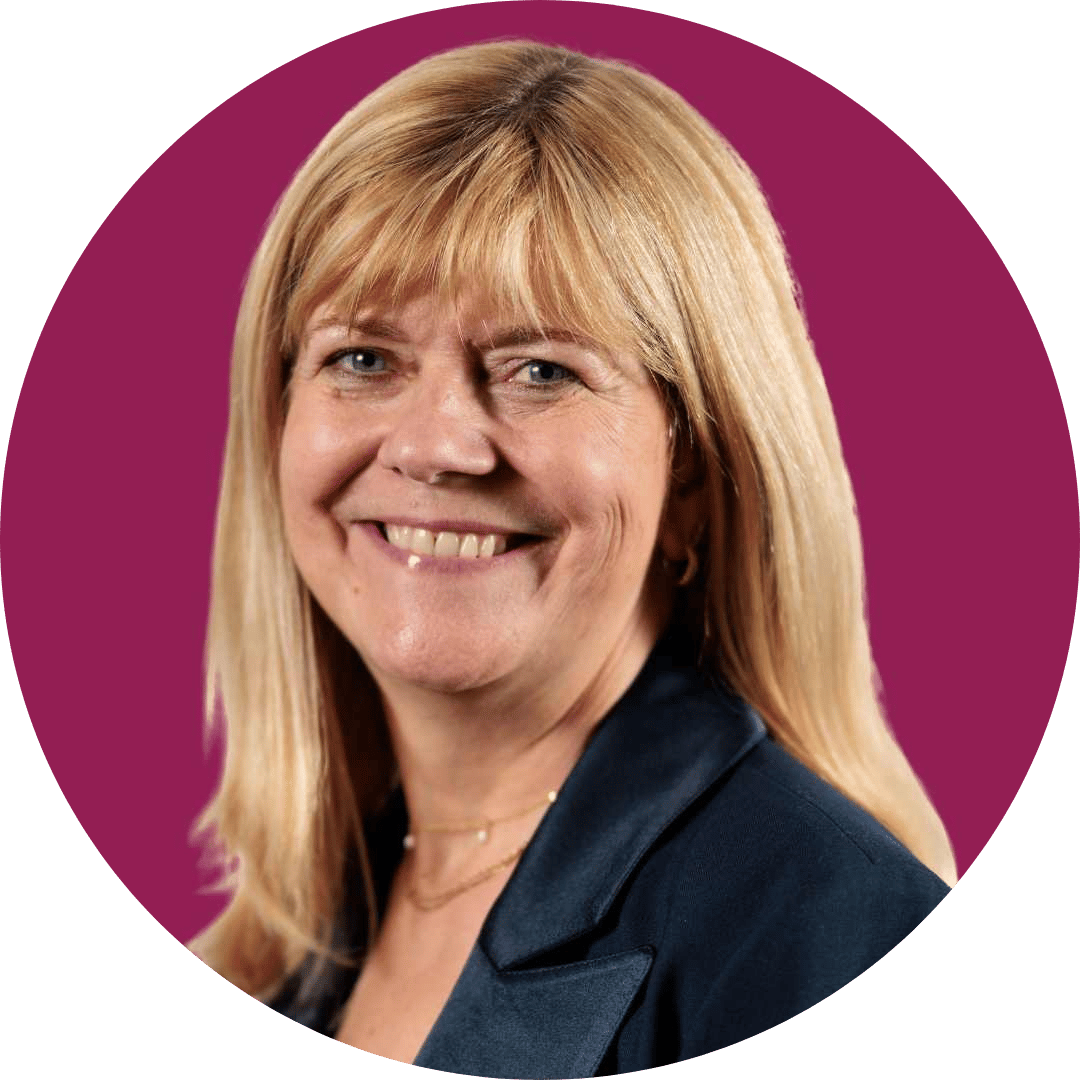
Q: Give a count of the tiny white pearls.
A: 3